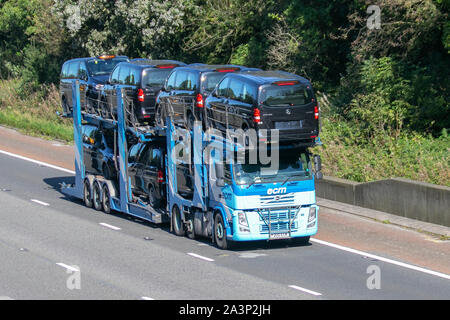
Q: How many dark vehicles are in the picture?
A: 7